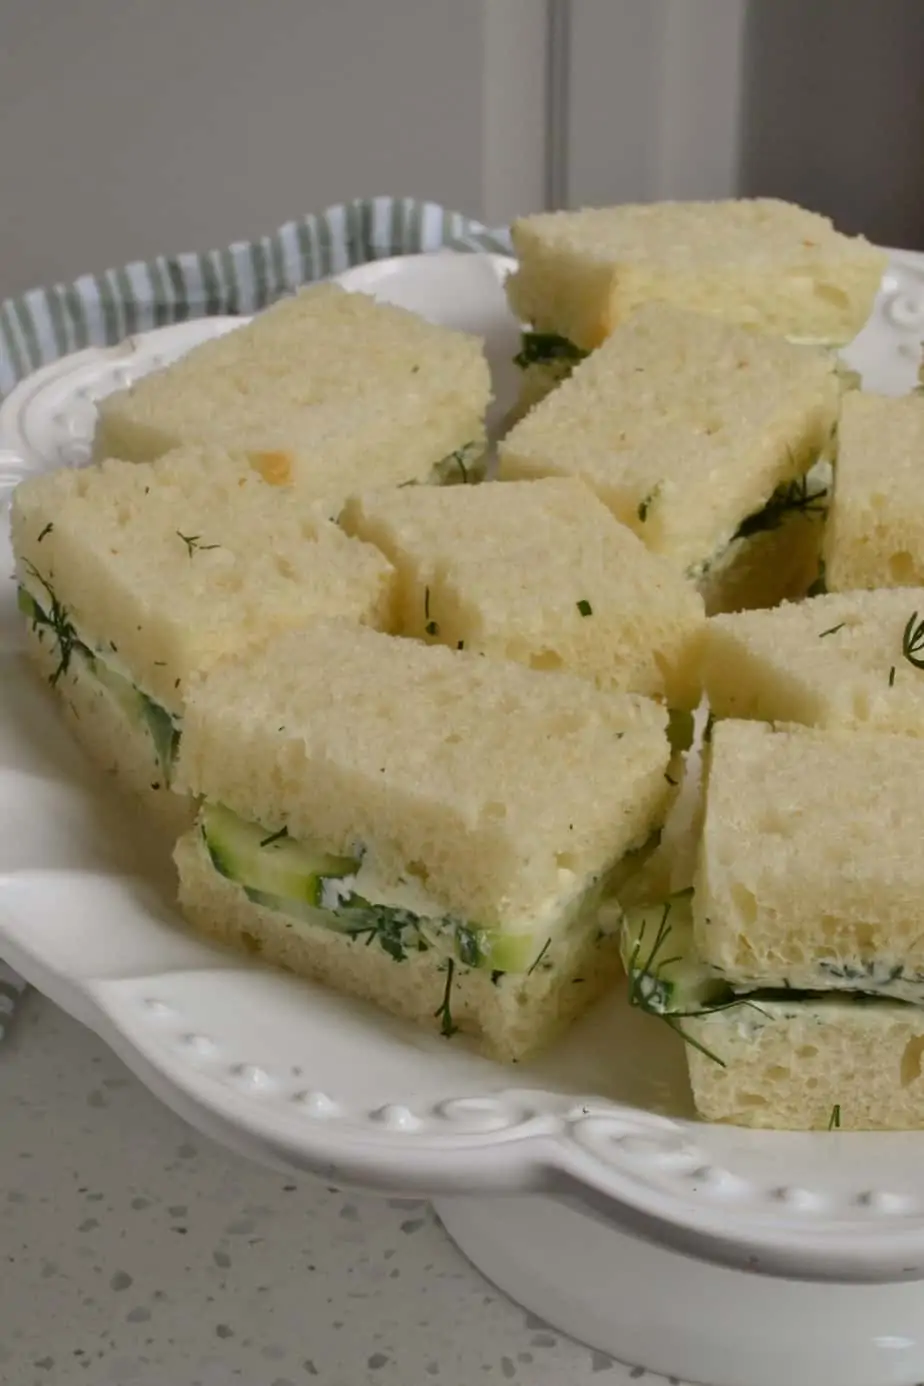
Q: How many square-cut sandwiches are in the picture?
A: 9